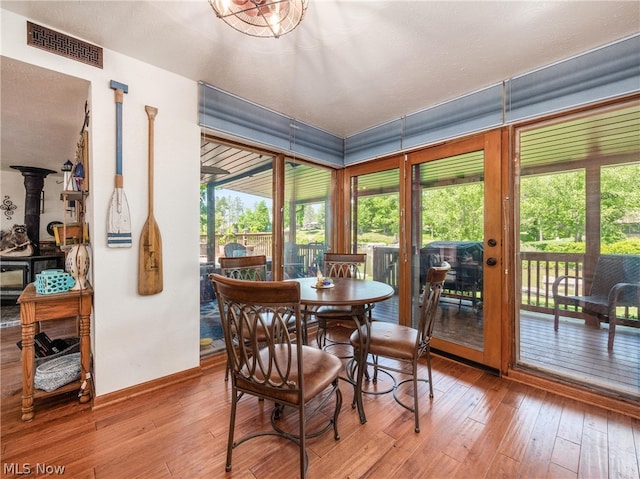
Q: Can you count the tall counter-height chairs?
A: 0